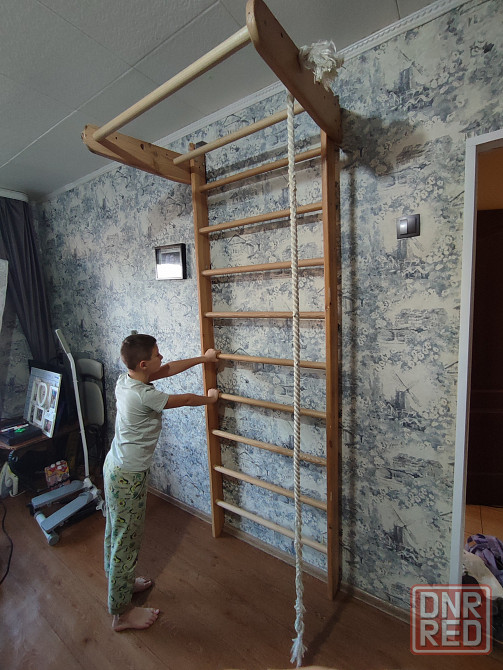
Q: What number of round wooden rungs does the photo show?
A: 11